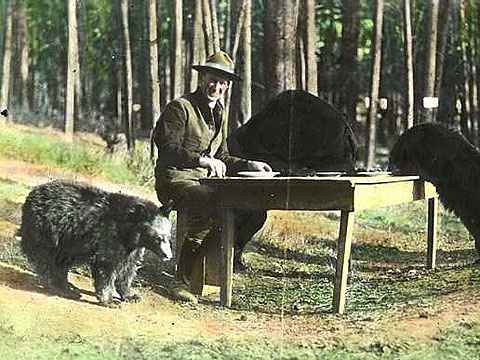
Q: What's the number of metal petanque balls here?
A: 0